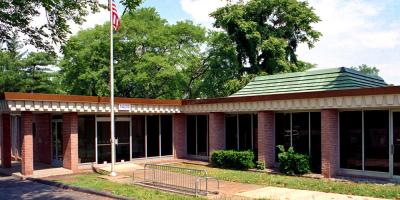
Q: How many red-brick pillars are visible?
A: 7